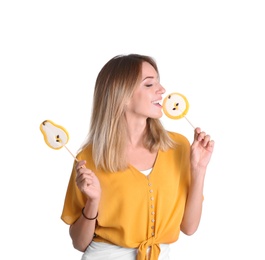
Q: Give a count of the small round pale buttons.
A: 9